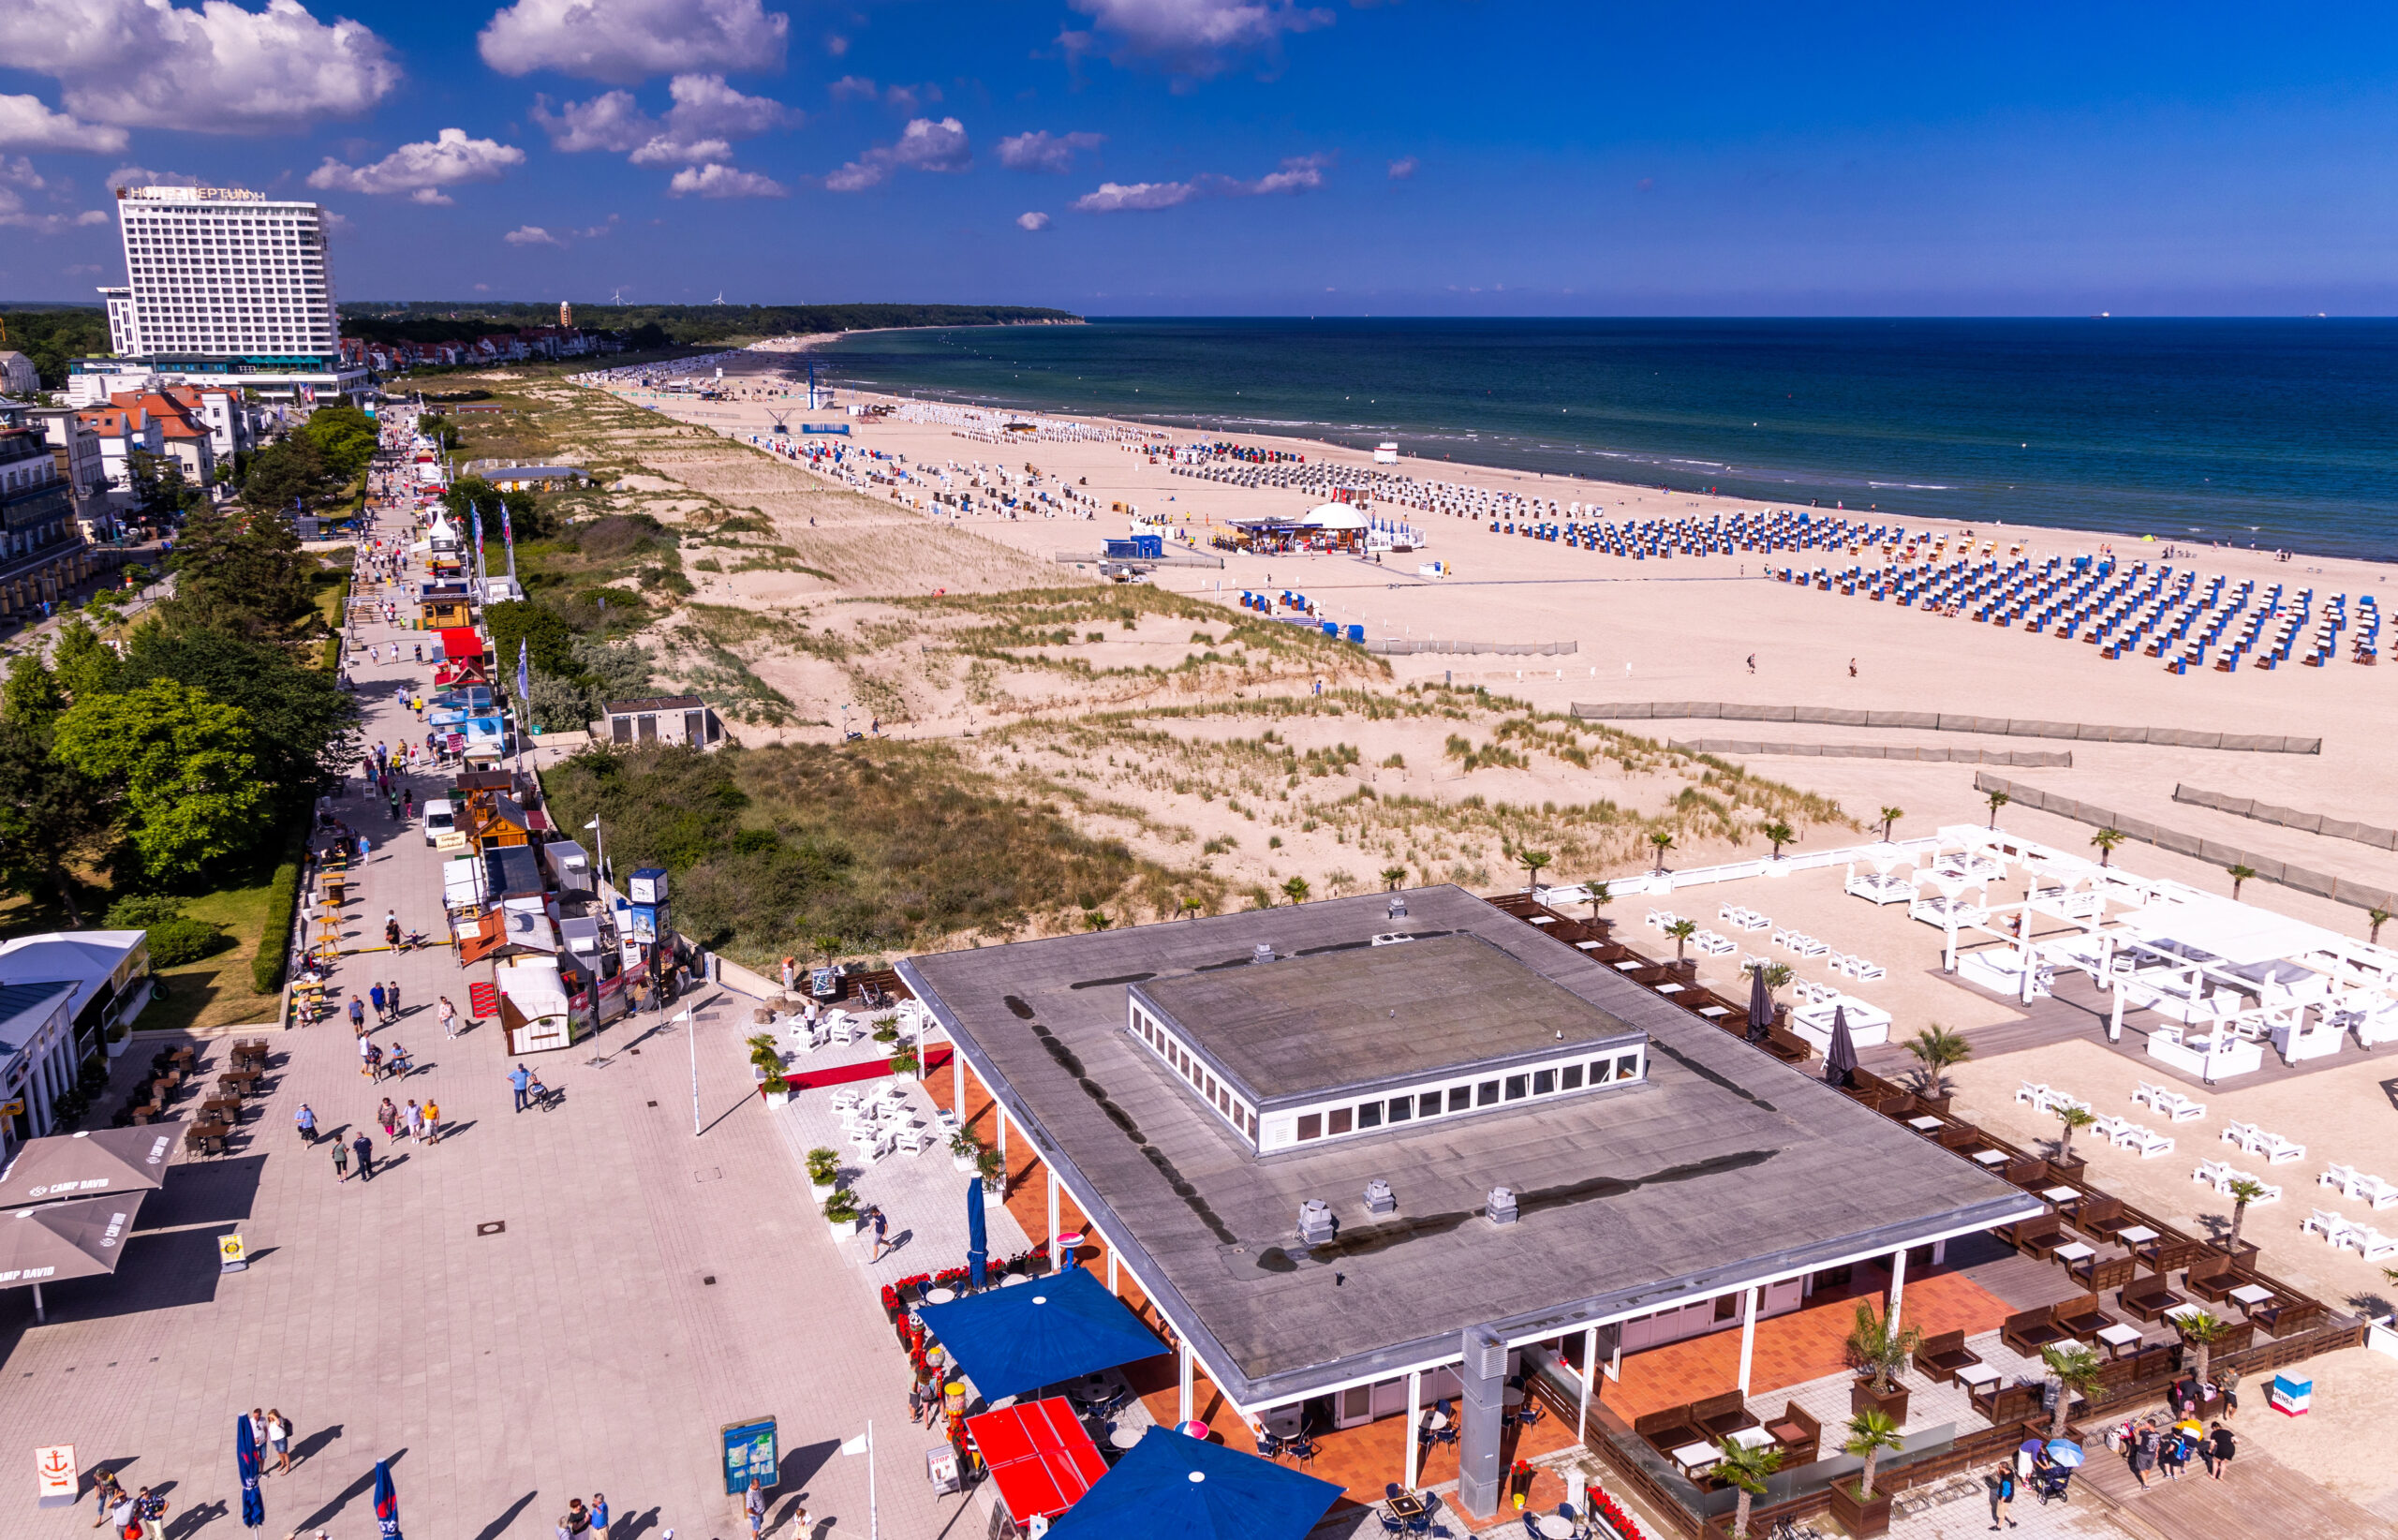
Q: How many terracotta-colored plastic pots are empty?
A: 0